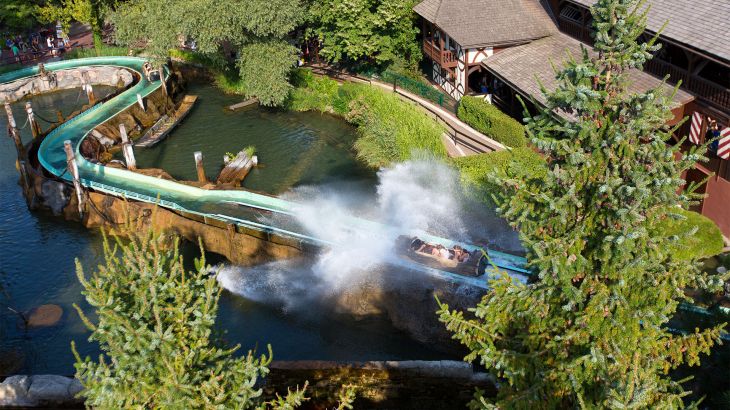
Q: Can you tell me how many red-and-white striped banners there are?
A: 2